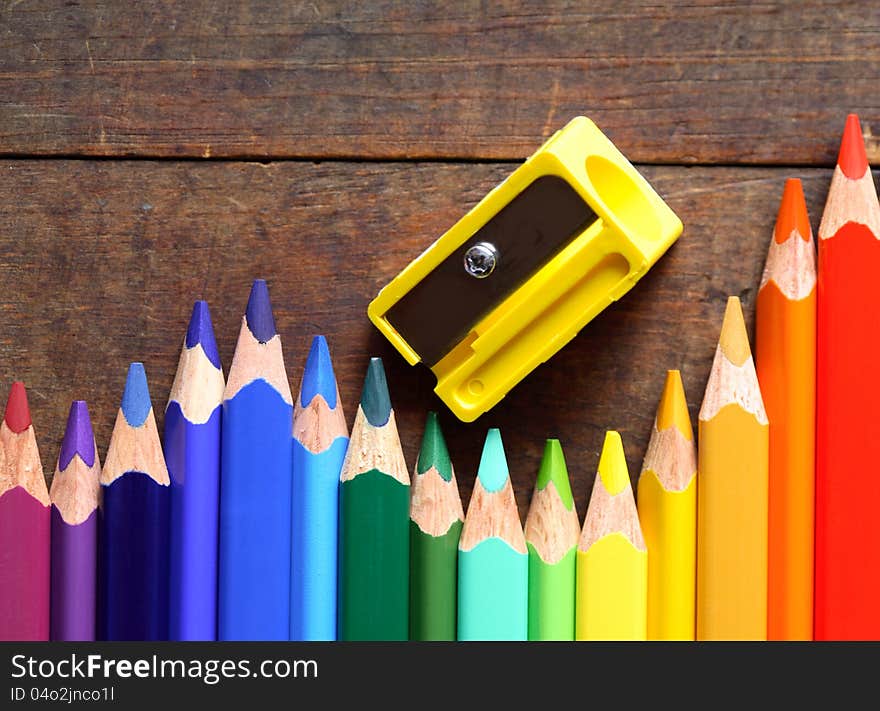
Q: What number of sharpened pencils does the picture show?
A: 15